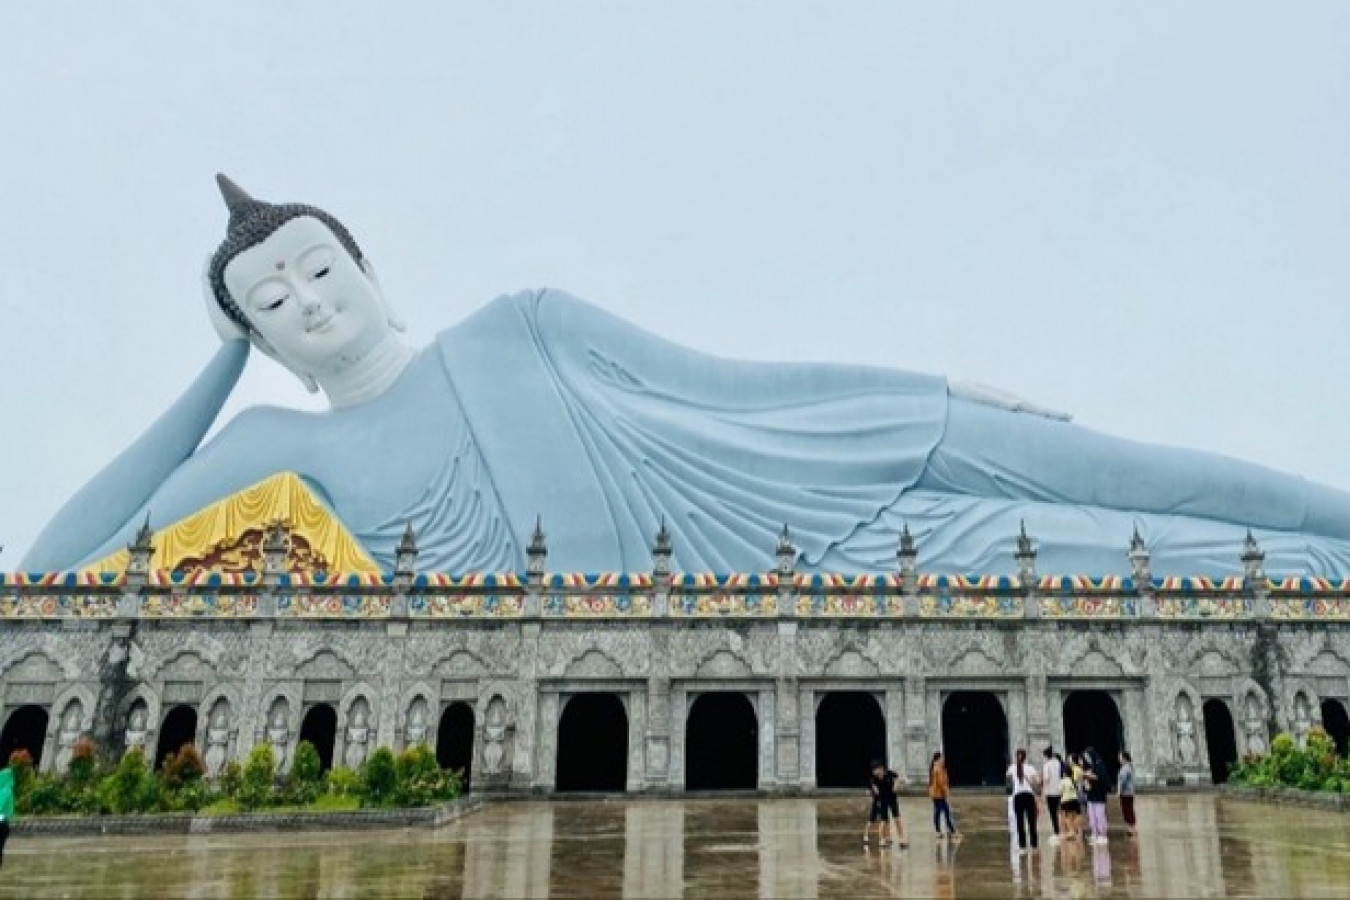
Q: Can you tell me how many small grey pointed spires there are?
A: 10